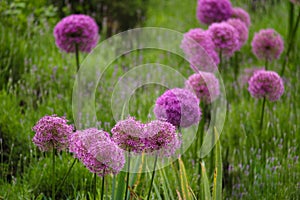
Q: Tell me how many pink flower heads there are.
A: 15